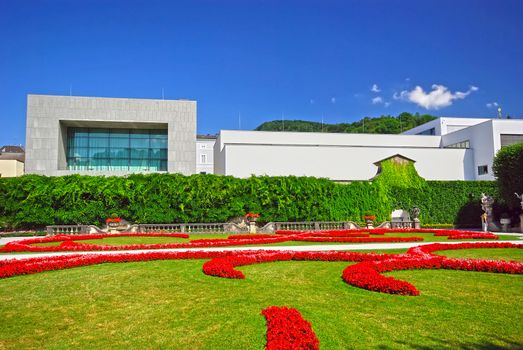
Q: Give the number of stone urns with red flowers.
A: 3